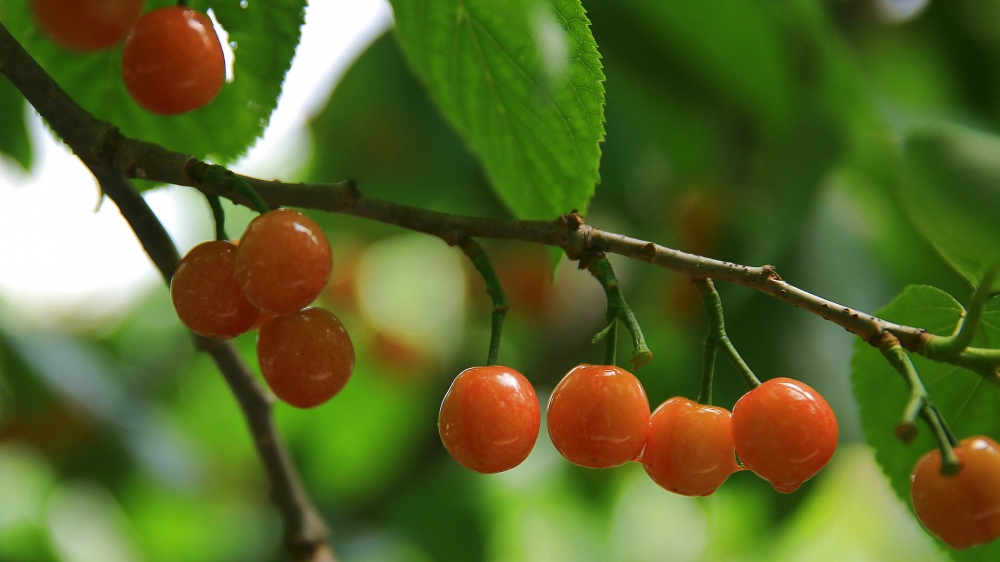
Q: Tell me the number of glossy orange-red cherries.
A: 10